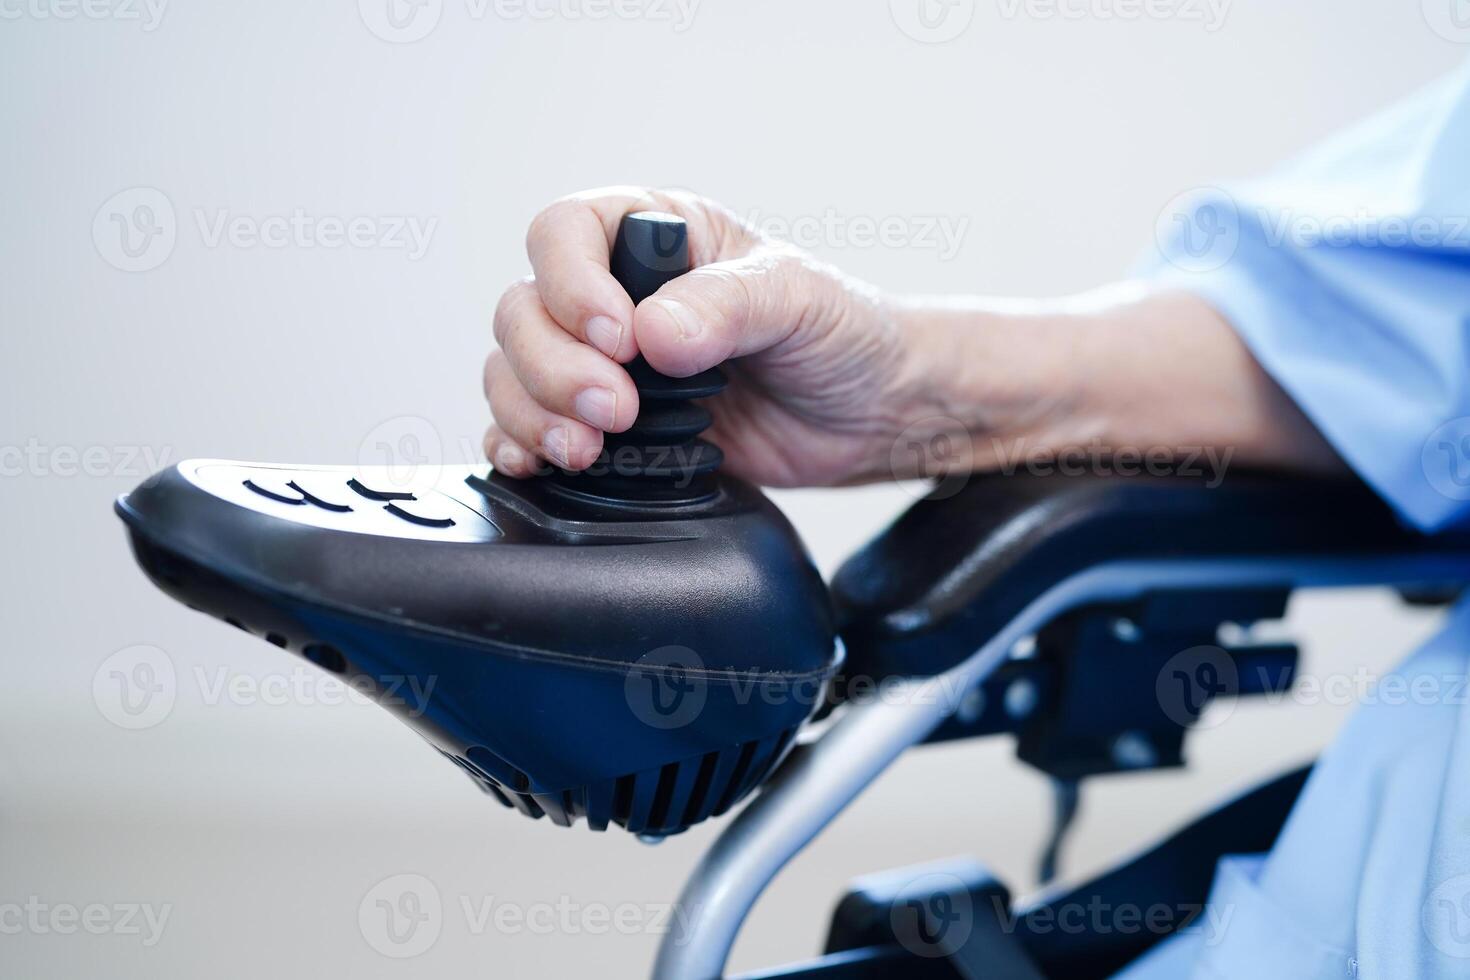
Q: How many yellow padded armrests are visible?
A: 0